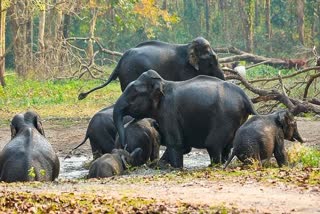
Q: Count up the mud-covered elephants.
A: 7